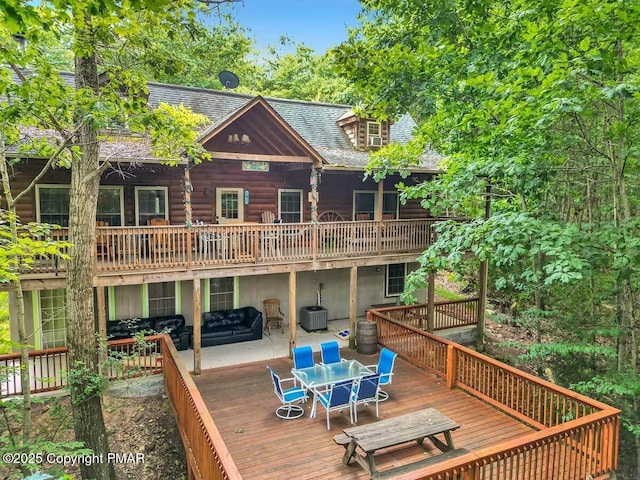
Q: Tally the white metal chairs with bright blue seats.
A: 6